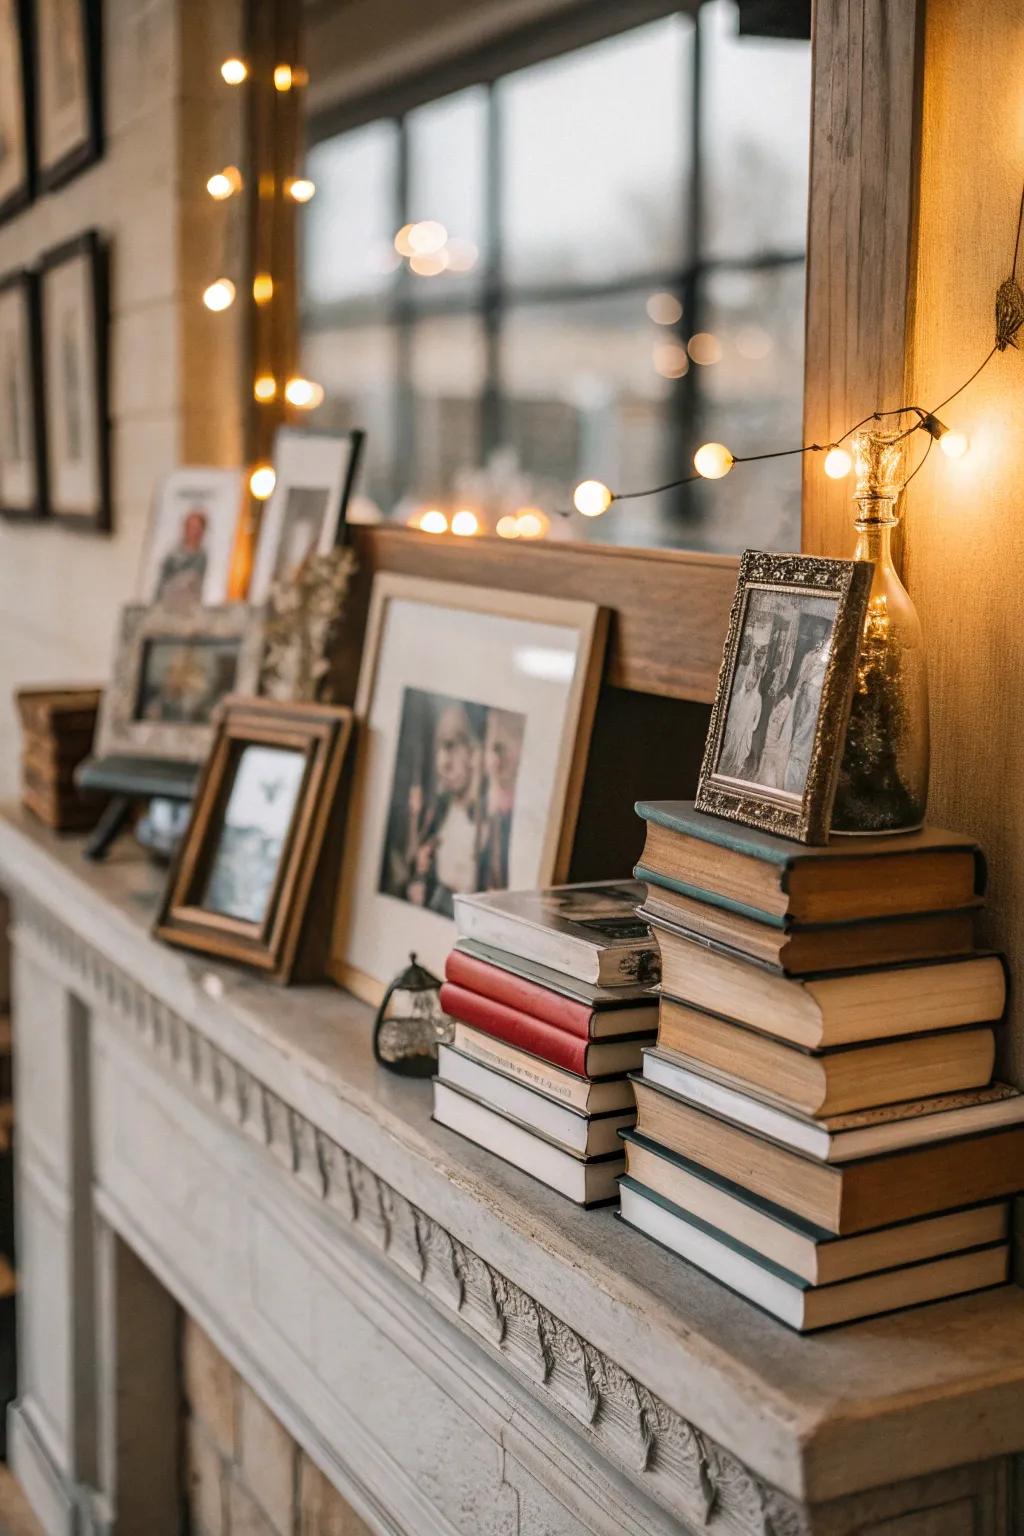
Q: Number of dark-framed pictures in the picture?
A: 4